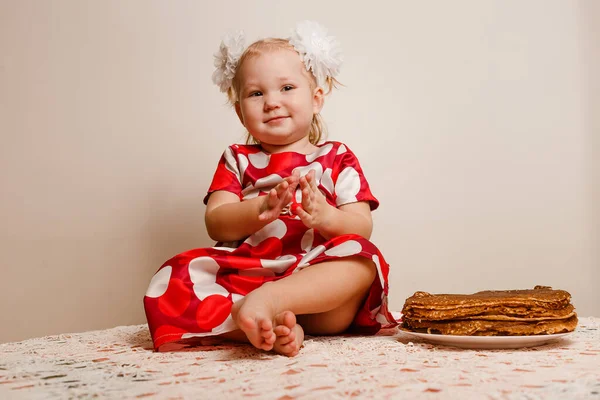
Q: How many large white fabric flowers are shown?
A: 2